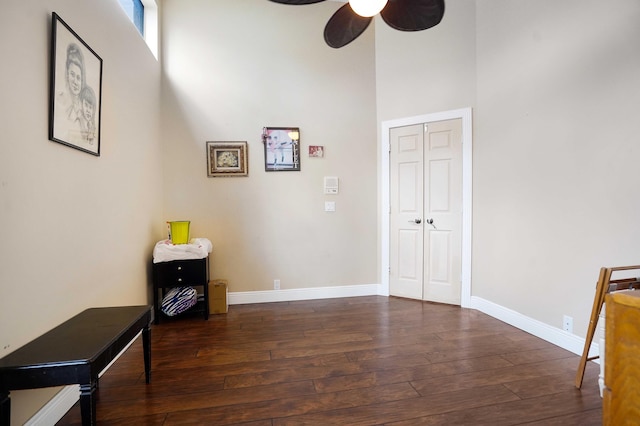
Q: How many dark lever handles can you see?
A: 2